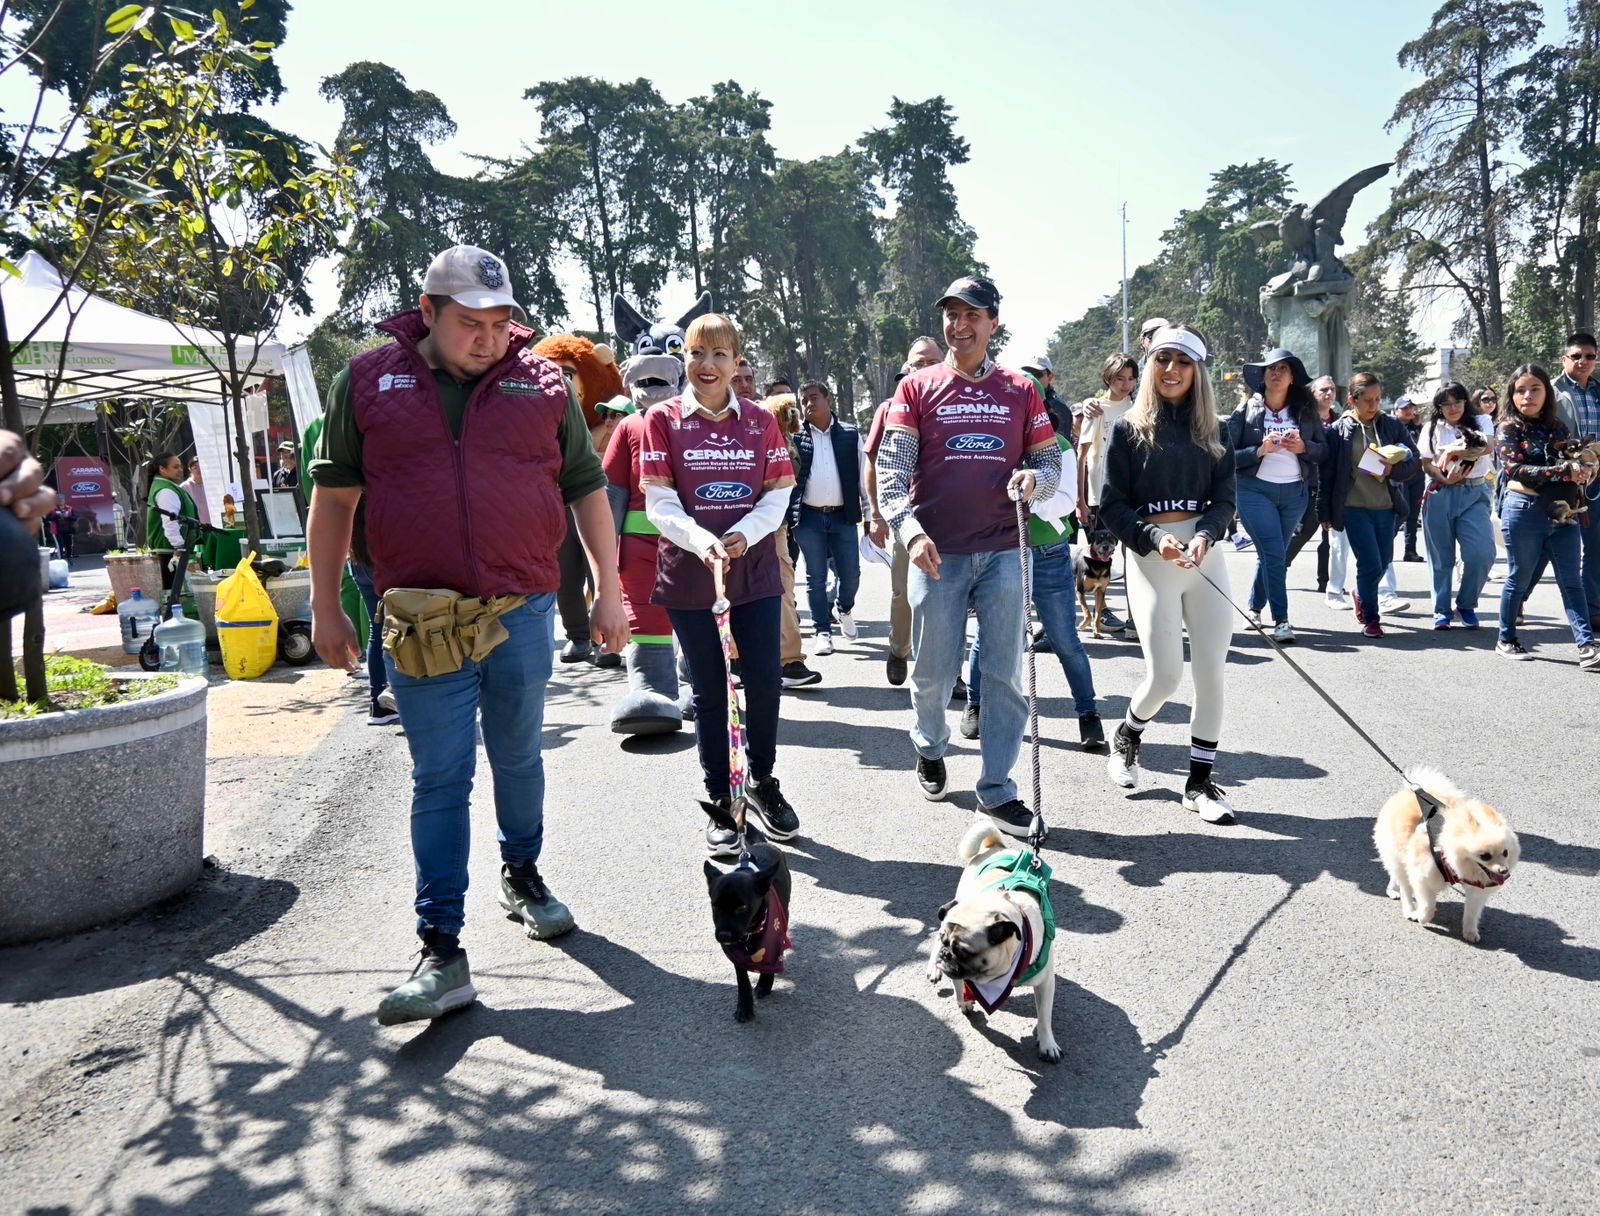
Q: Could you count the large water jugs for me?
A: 2